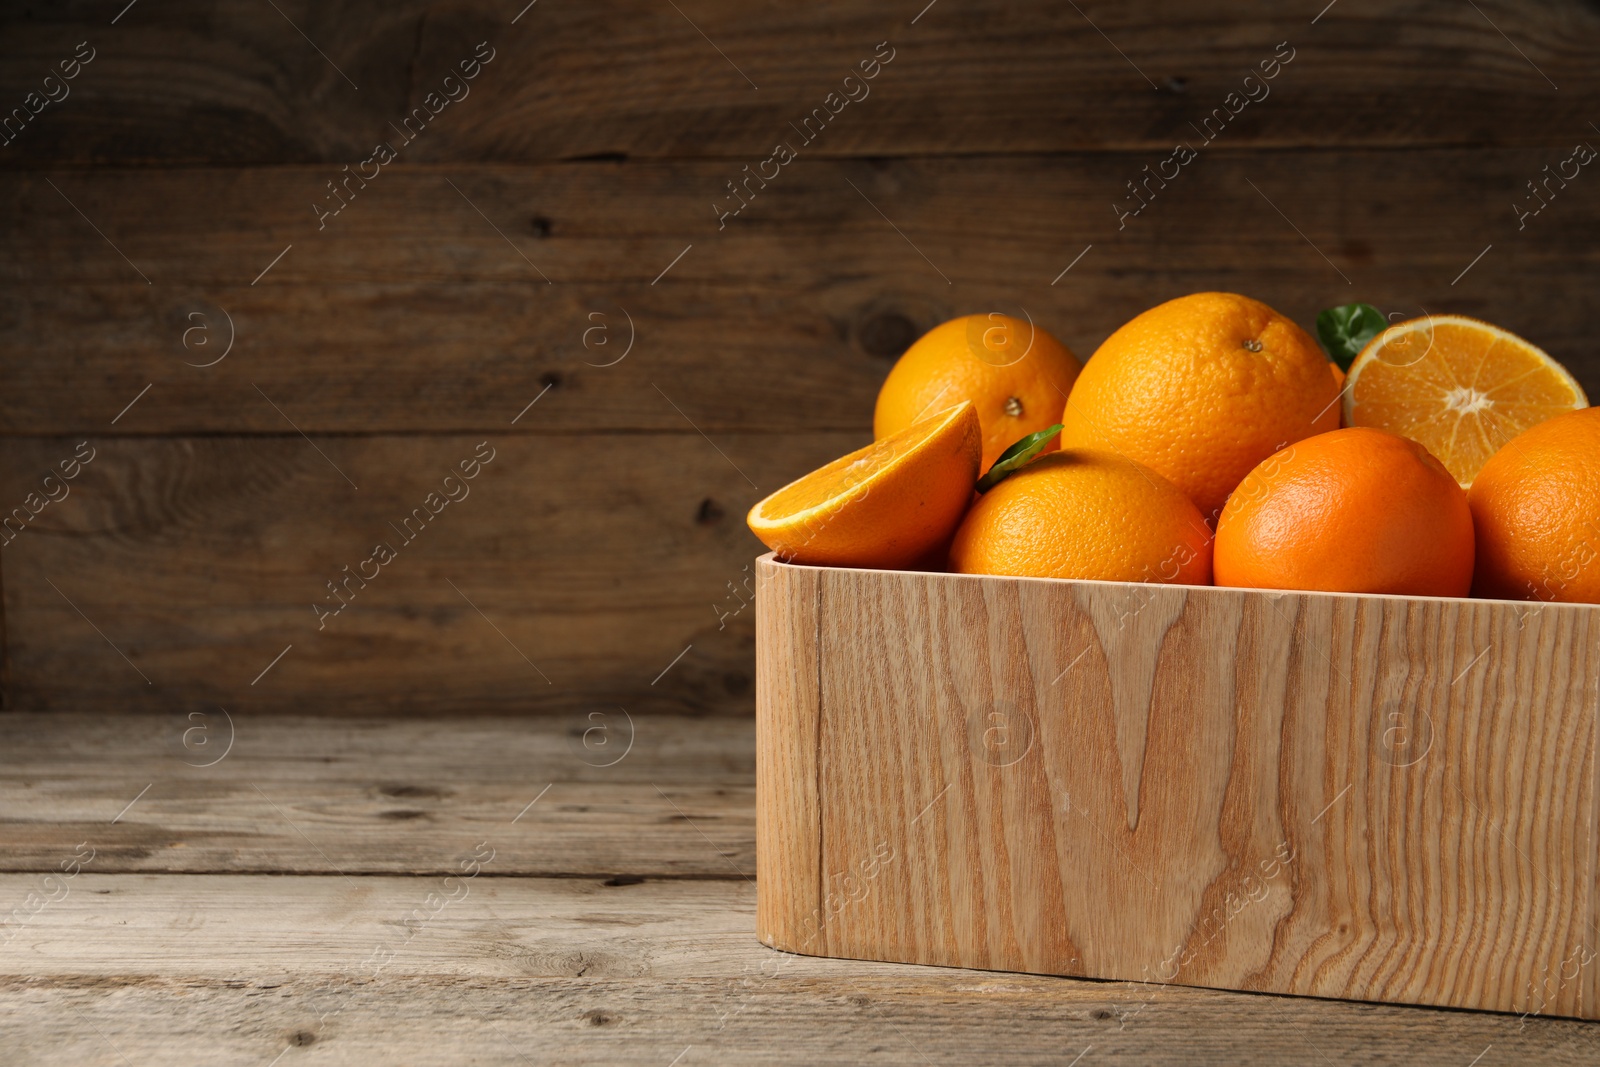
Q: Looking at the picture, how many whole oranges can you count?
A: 5